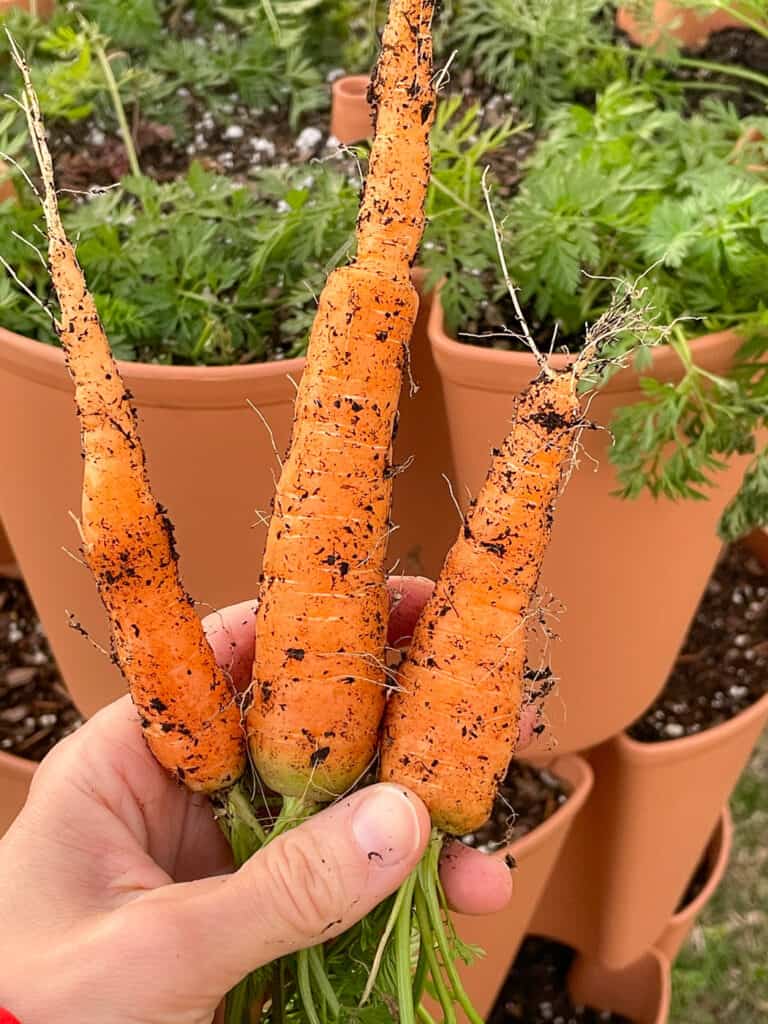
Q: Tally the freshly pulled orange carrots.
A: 3